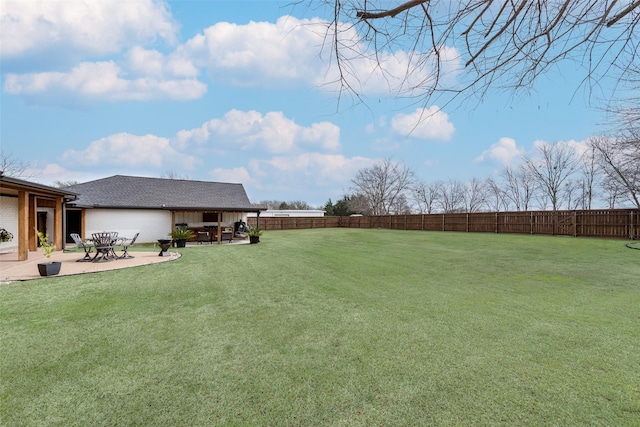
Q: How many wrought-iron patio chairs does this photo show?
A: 4